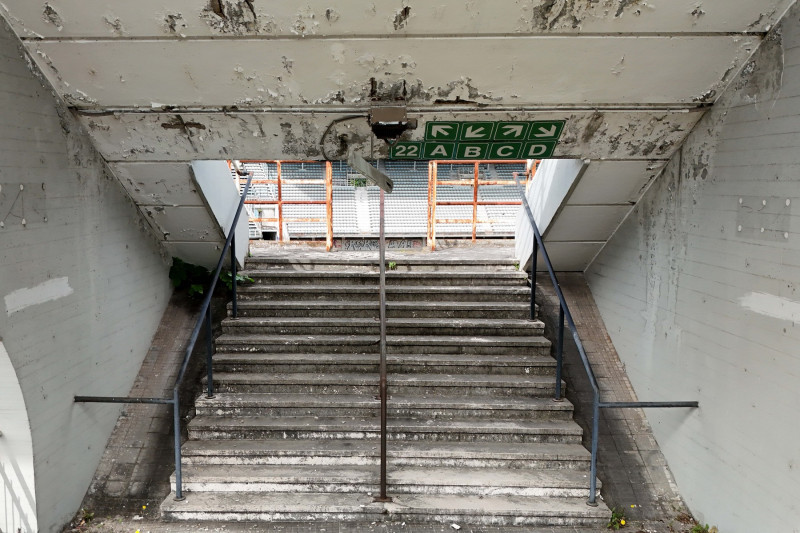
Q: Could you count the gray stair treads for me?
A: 13